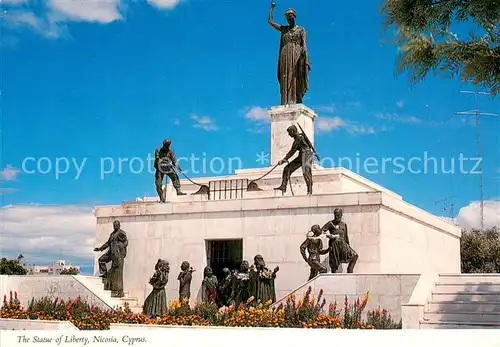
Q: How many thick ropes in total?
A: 2